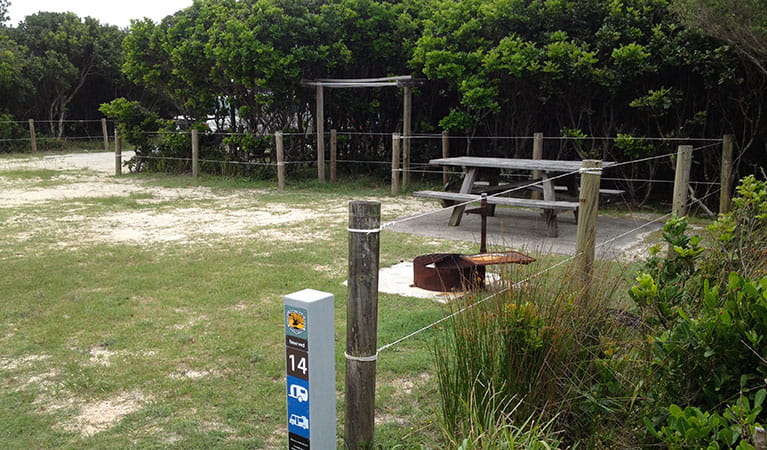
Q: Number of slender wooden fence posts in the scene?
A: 13